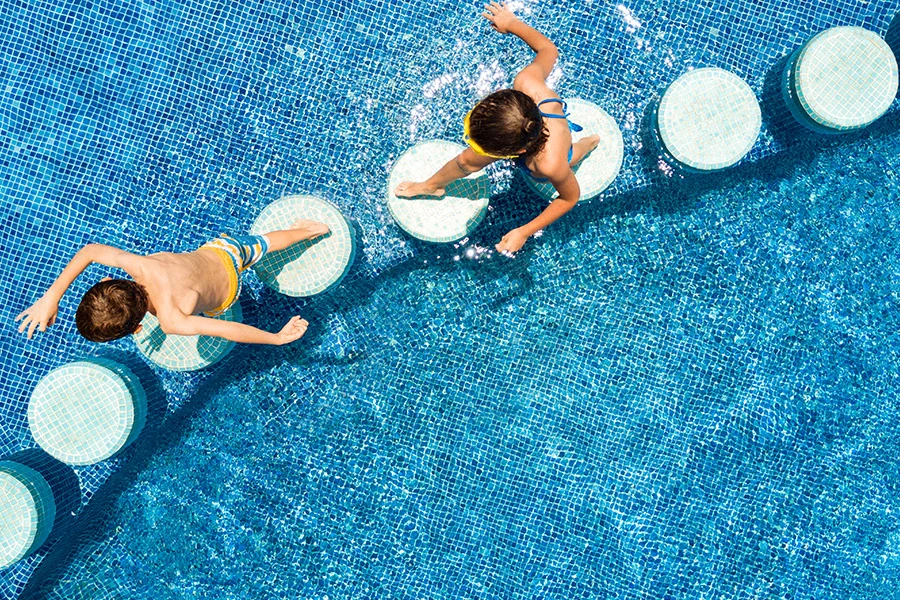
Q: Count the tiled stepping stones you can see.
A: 8